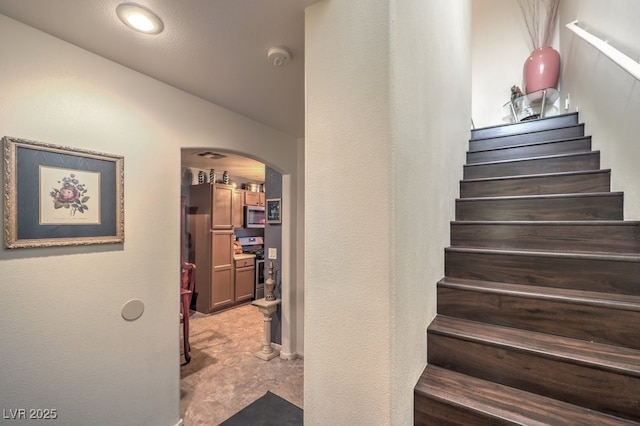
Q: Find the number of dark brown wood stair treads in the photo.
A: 11